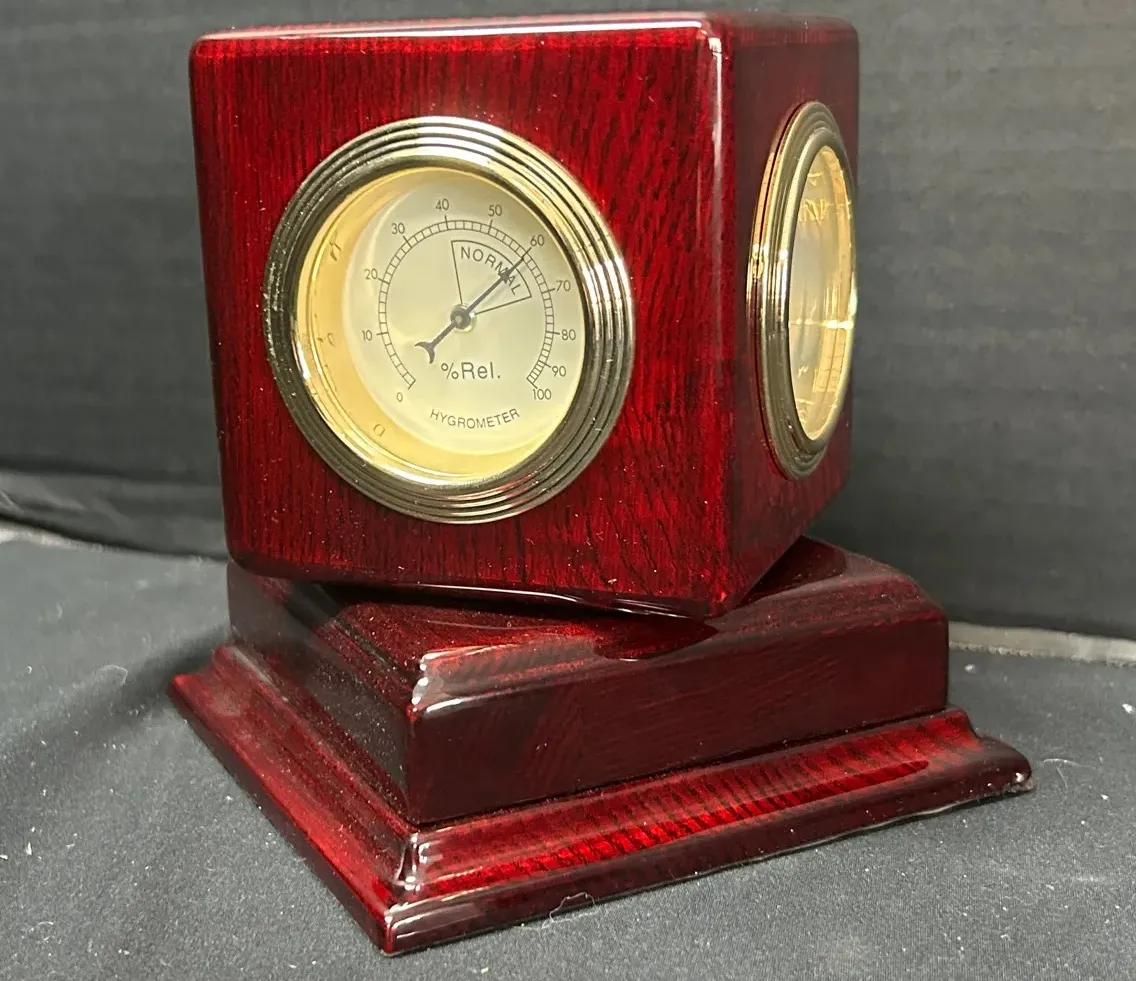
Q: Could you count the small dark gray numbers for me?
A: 11